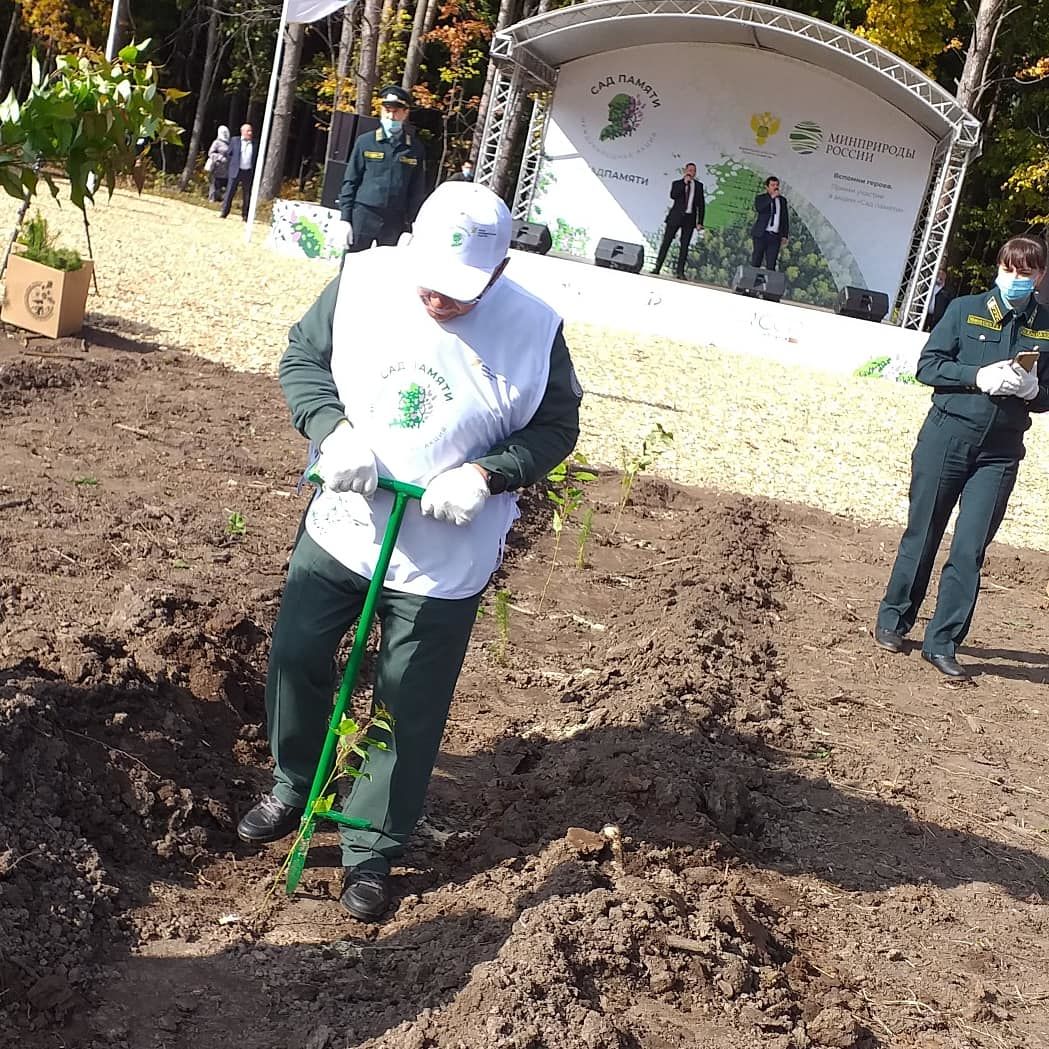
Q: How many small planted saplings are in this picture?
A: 5